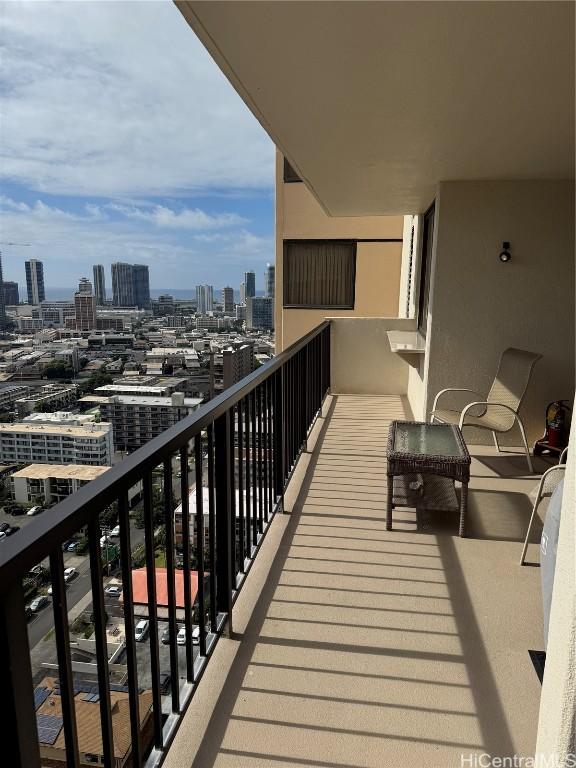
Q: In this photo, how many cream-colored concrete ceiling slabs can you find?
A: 1